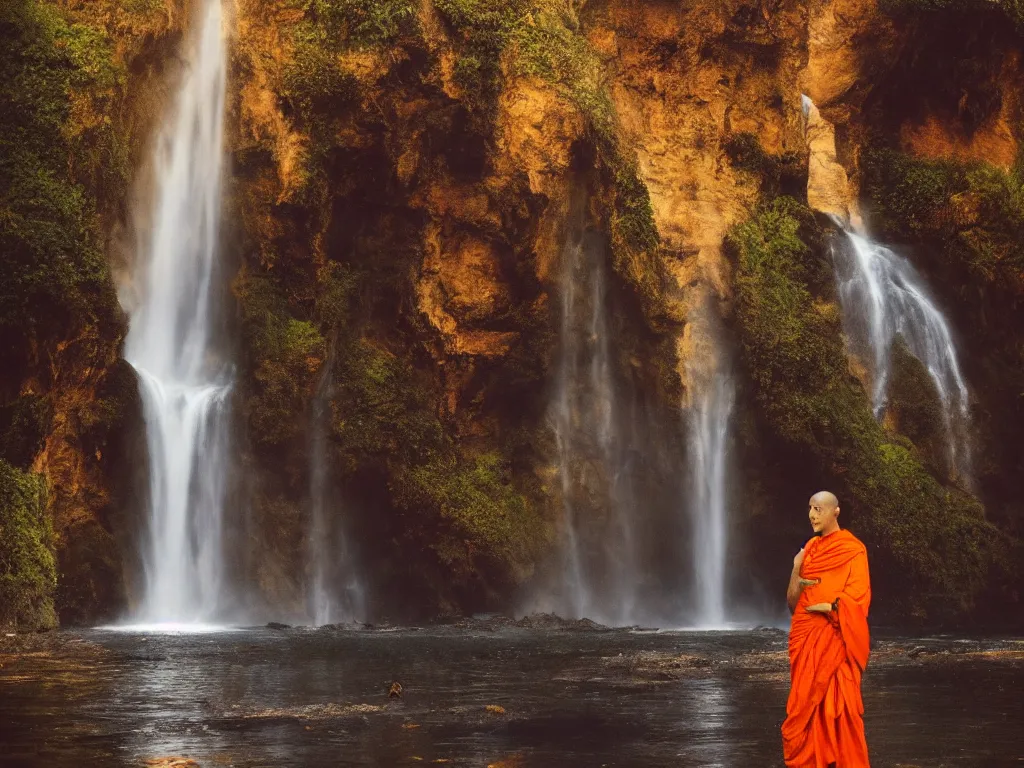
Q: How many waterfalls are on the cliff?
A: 5